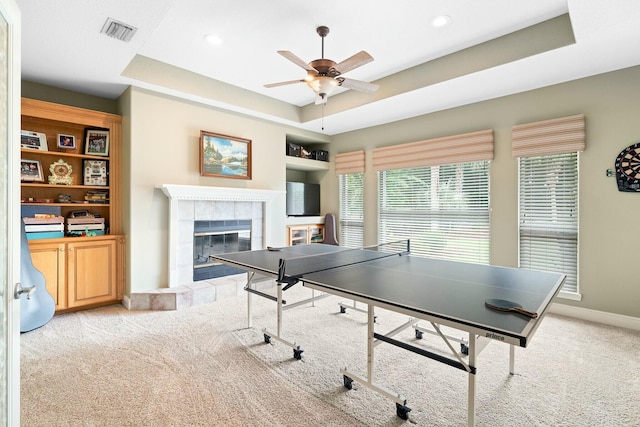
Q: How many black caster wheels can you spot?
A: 8